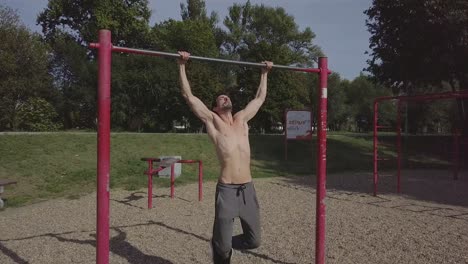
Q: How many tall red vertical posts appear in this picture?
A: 2